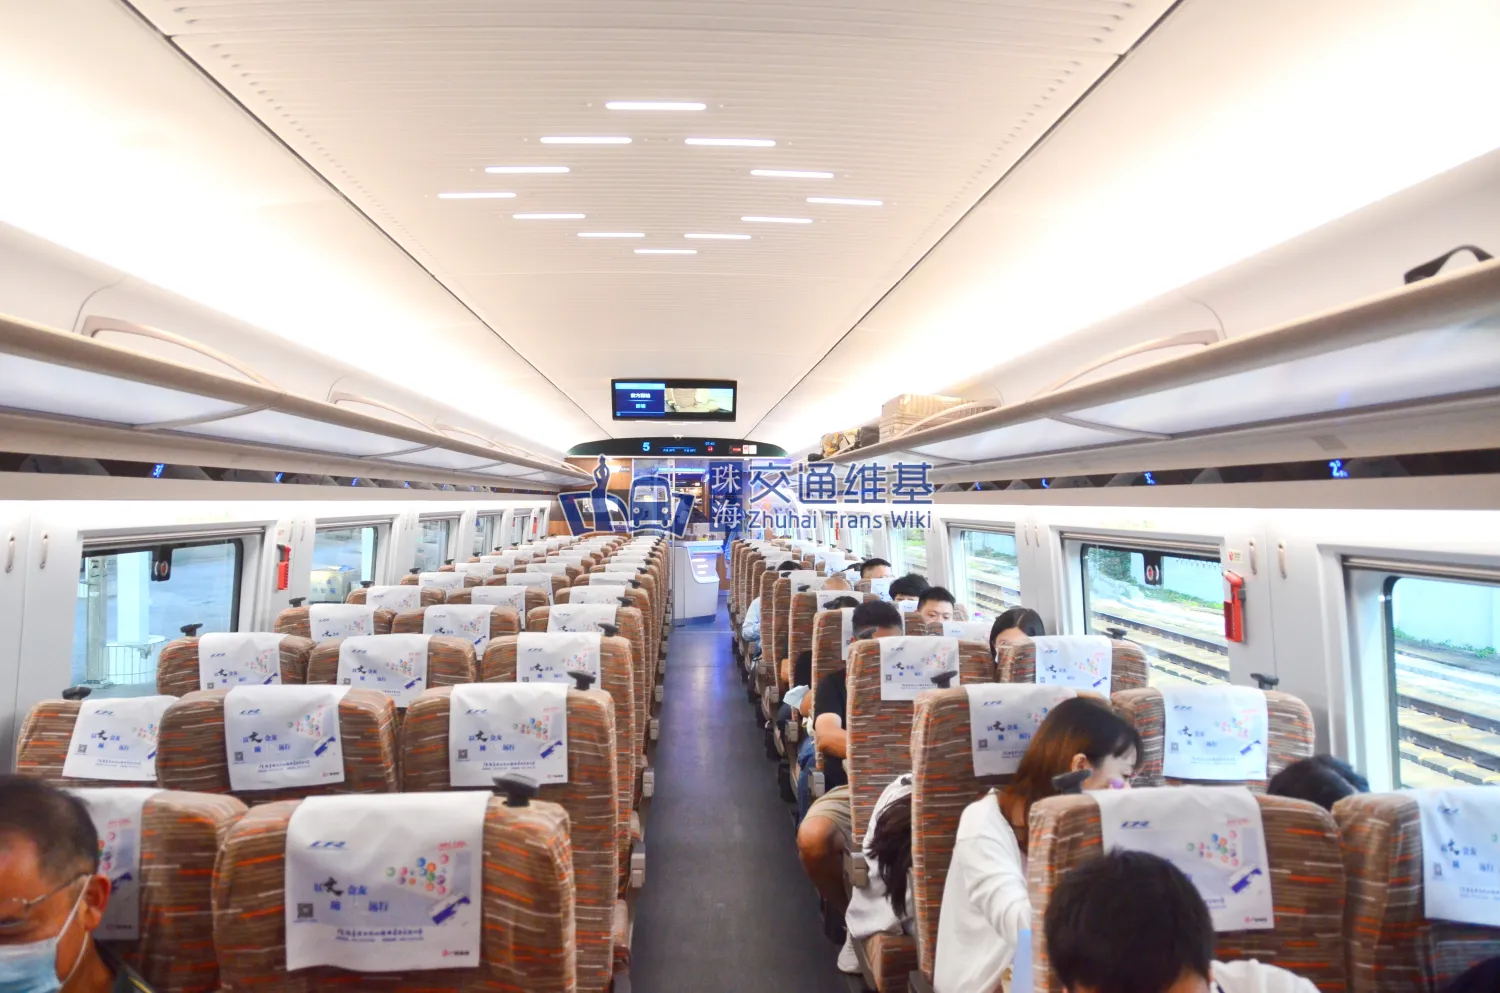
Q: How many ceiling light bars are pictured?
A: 12